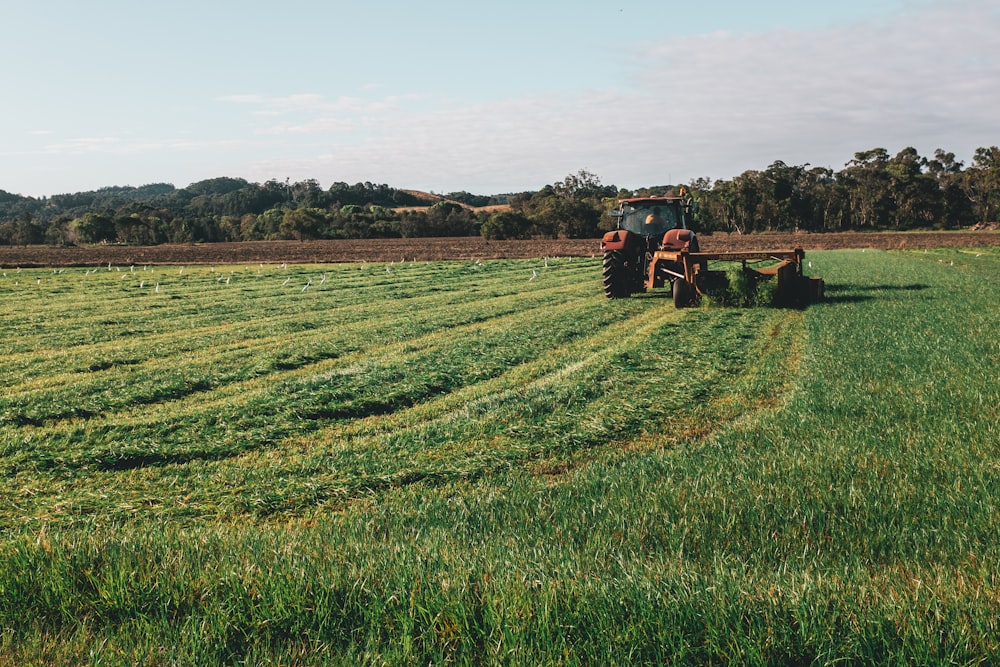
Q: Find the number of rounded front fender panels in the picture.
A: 2